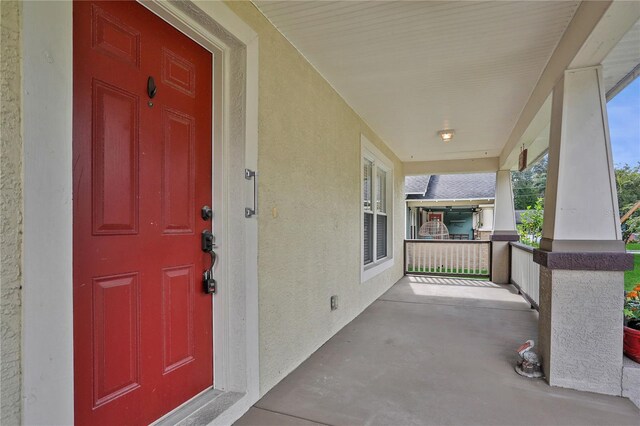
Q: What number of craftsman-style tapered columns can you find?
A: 2